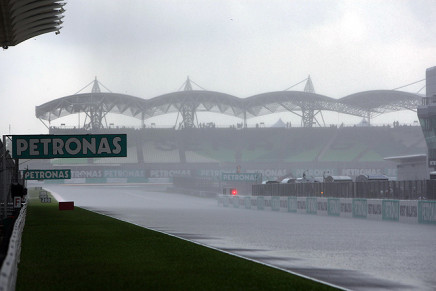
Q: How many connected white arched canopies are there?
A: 4